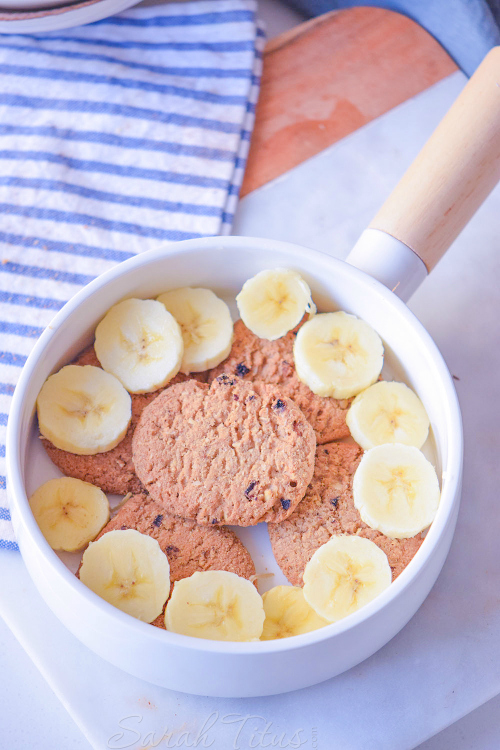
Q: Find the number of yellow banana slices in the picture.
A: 12